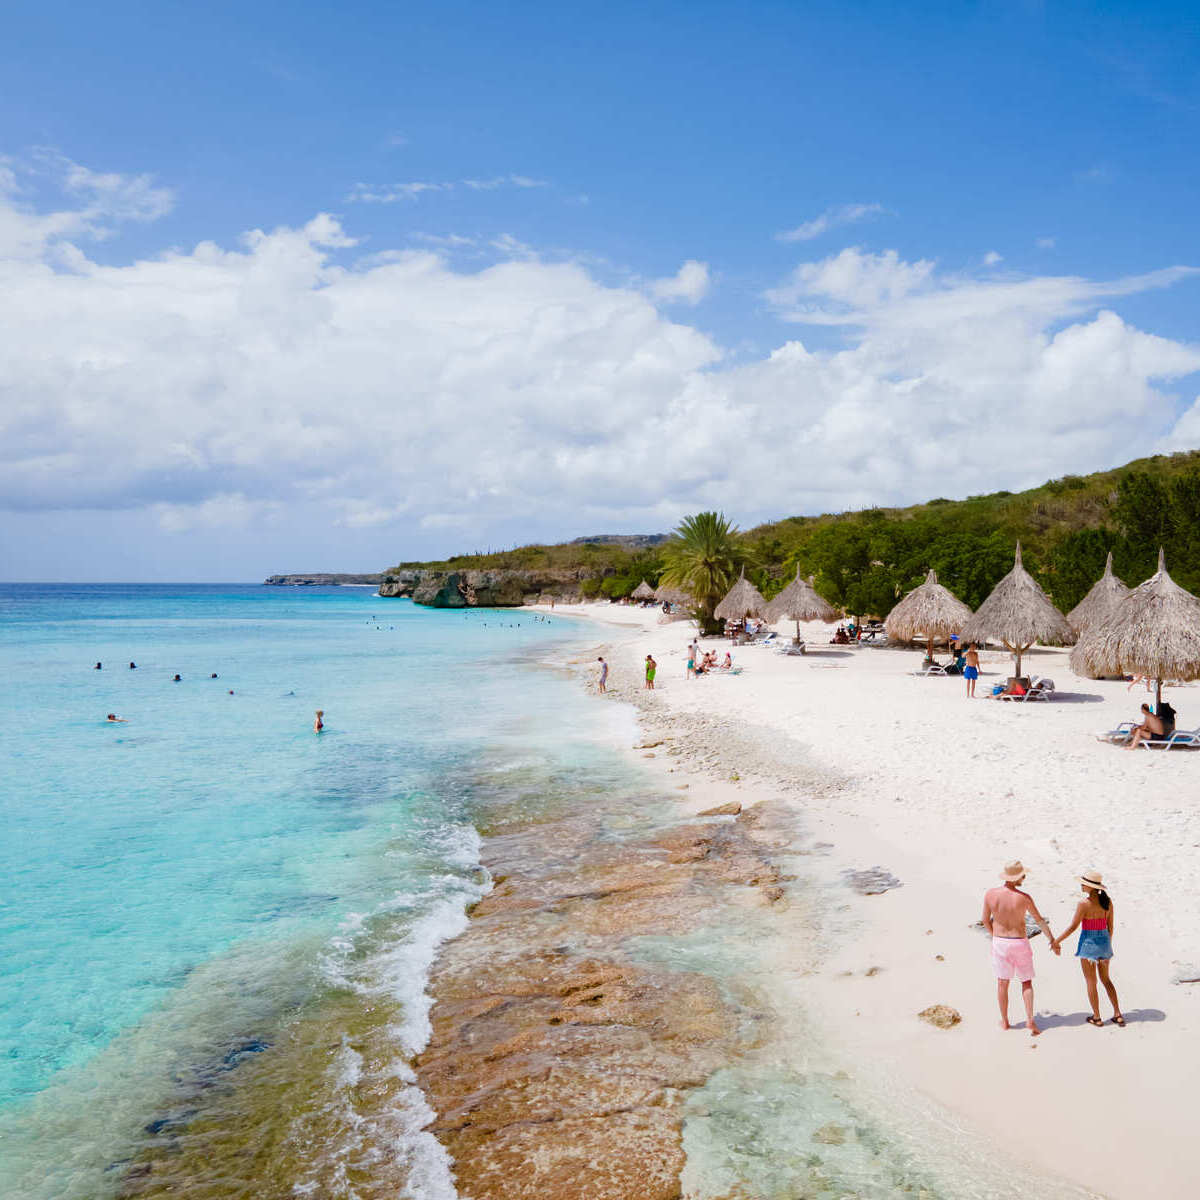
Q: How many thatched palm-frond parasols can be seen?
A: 8